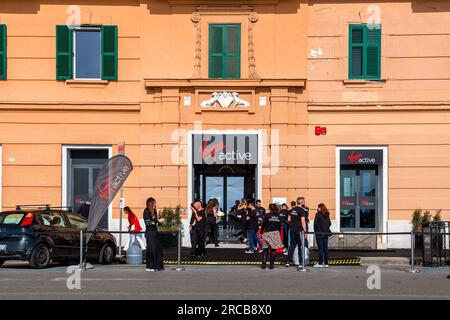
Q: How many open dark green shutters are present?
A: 3